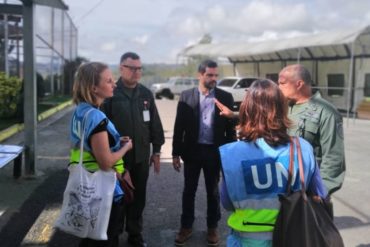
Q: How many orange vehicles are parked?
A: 0